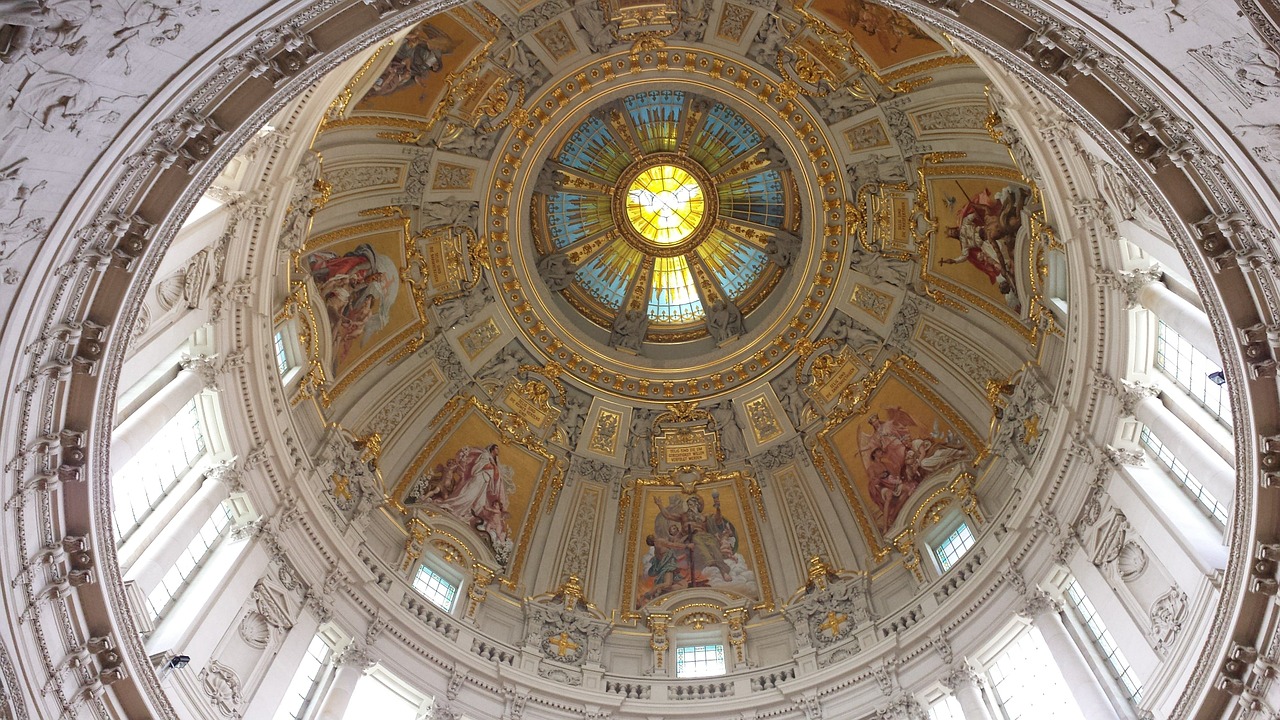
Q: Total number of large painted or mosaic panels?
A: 7